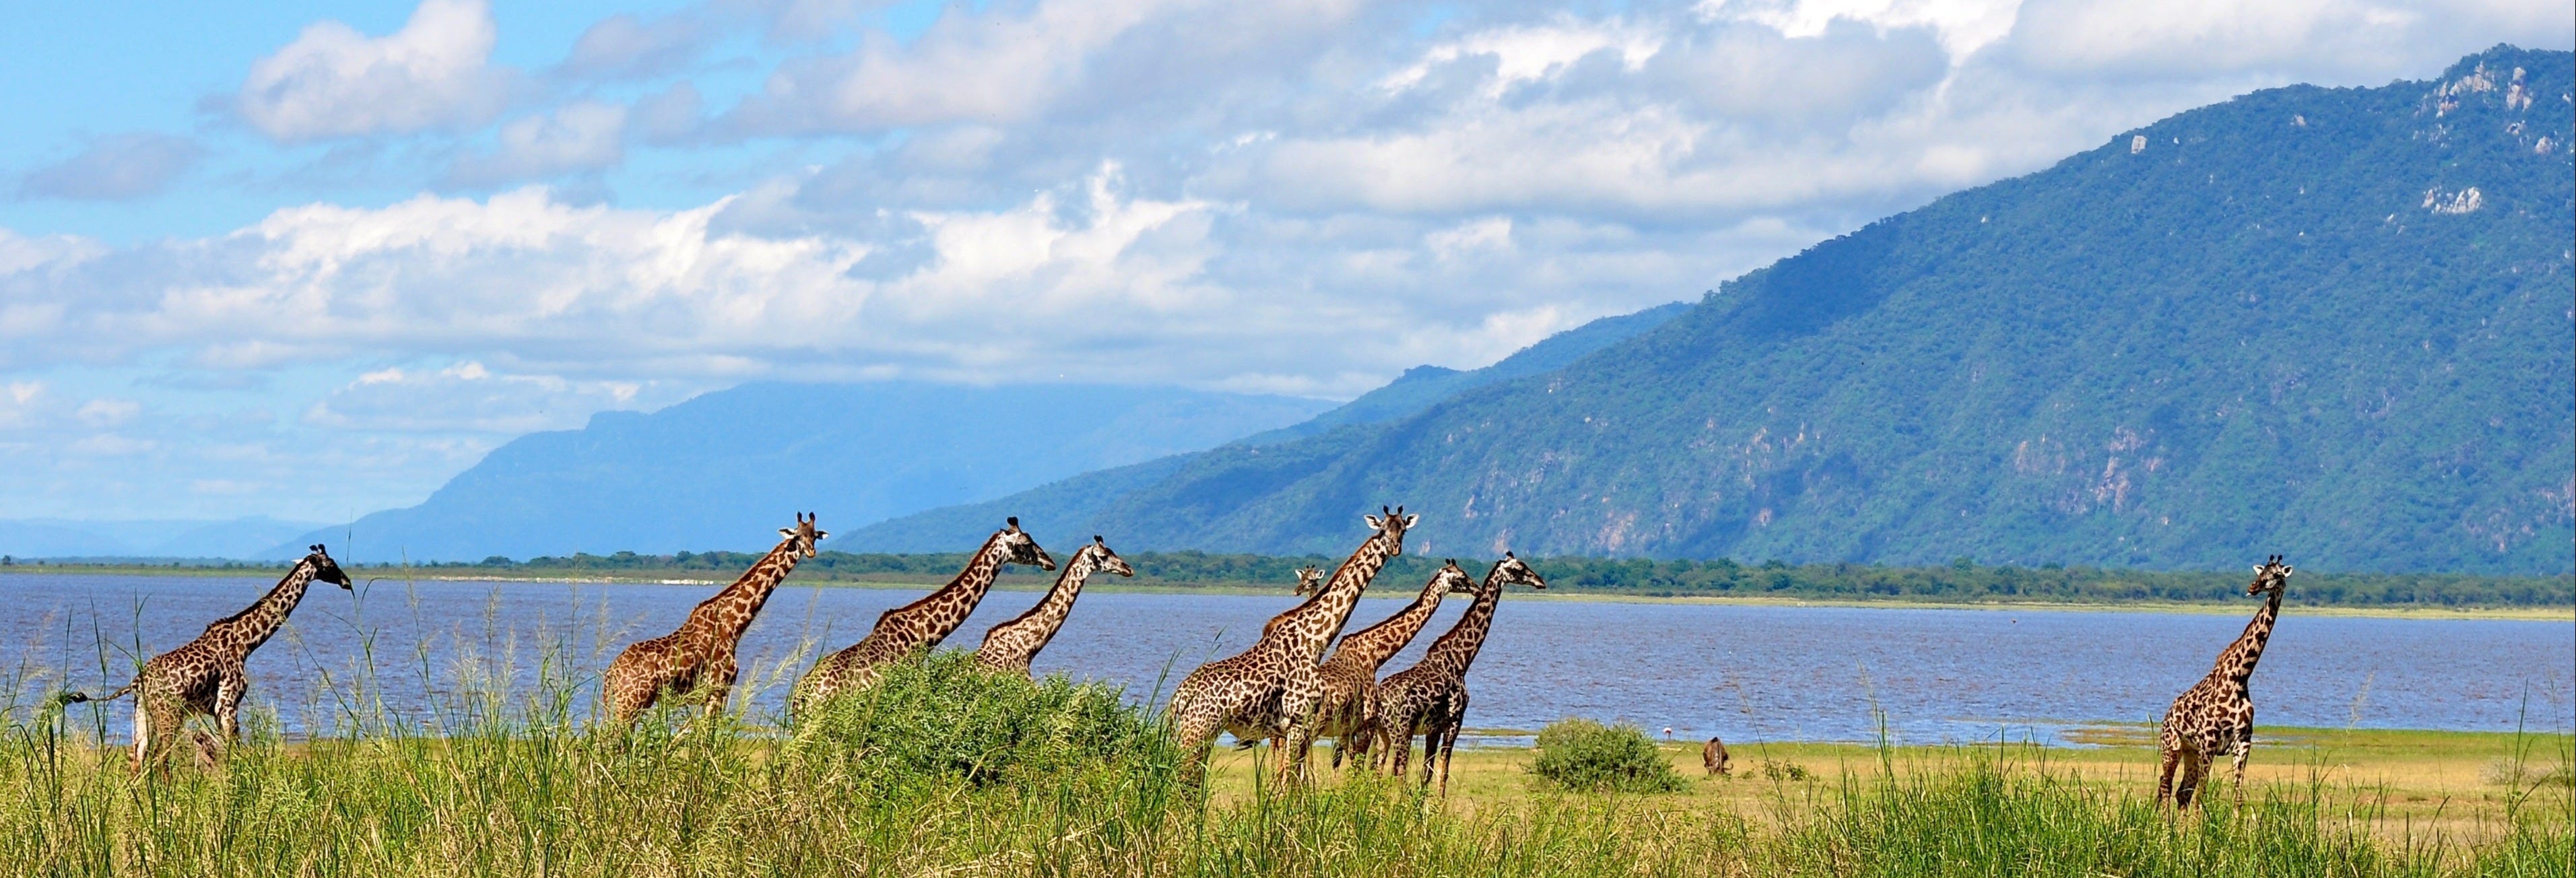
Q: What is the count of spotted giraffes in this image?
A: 9